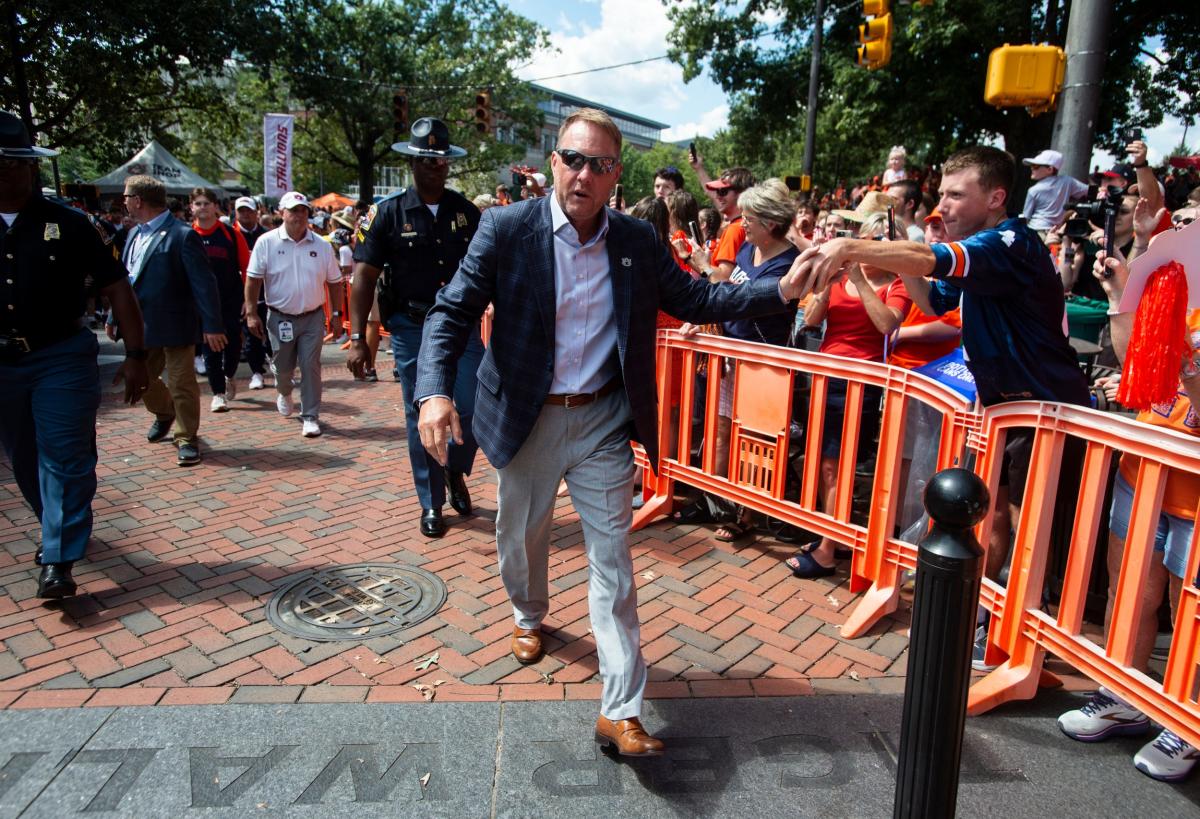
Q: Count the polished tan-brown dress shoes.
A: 2